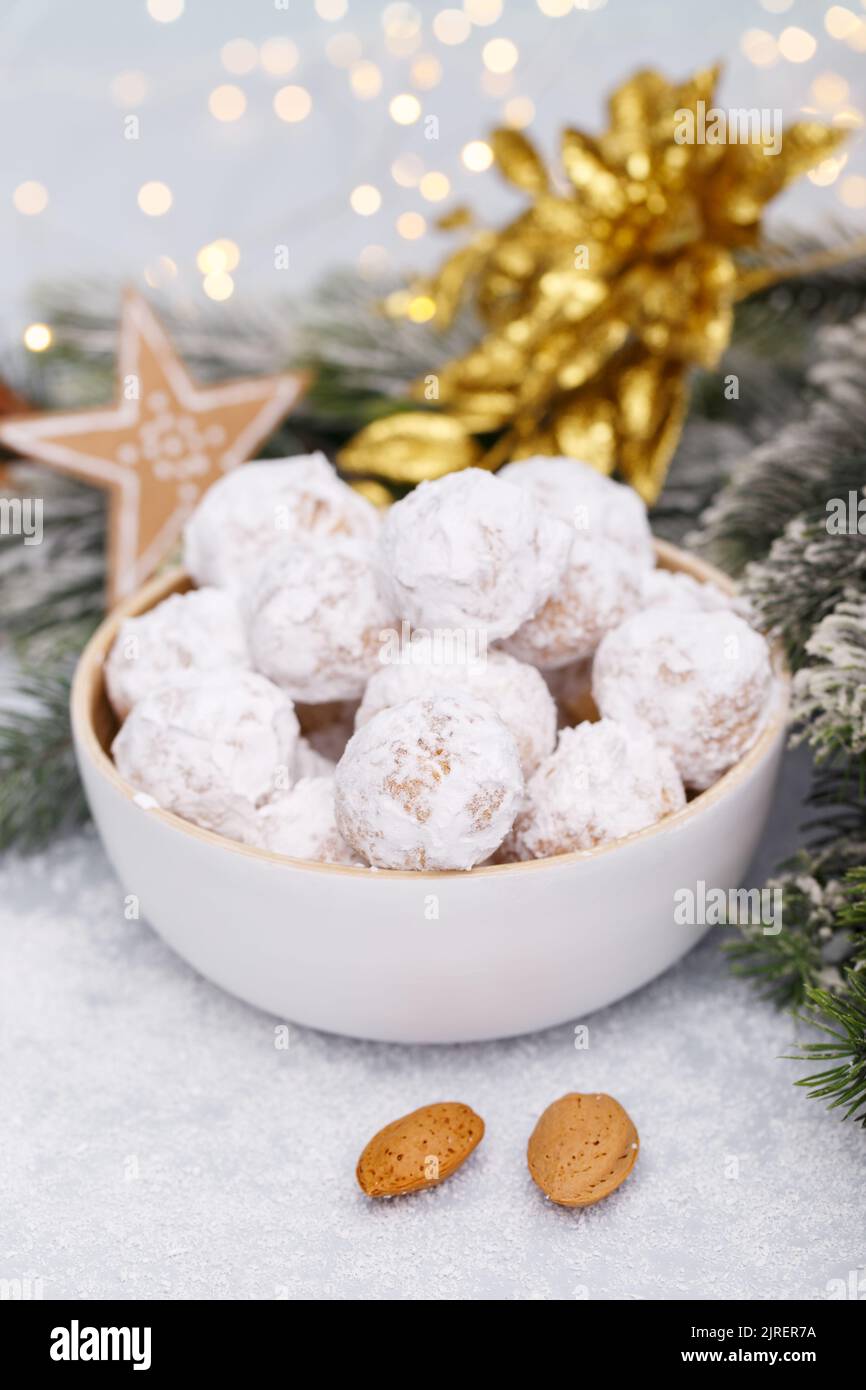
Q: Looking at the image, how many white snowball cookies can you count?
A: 13